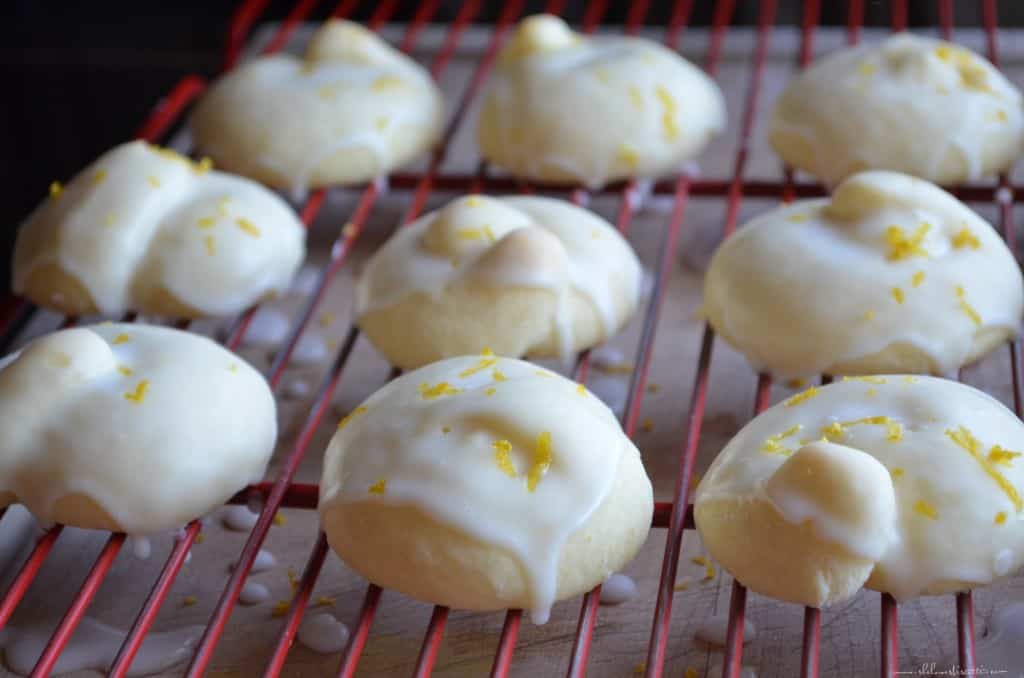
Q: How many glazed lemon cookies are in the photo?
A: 9